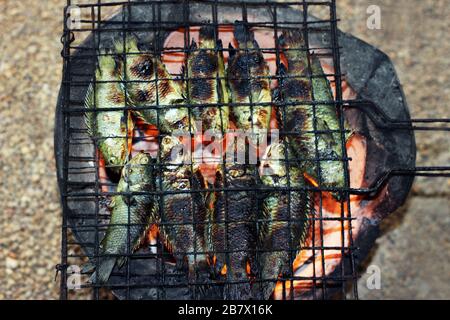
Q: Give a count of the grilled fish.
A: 10